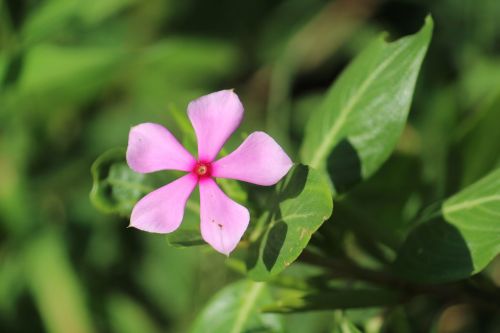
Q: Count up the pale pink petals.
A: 5